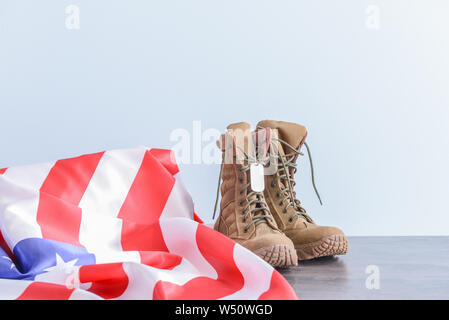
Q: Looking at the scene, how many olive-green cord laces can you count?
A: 2